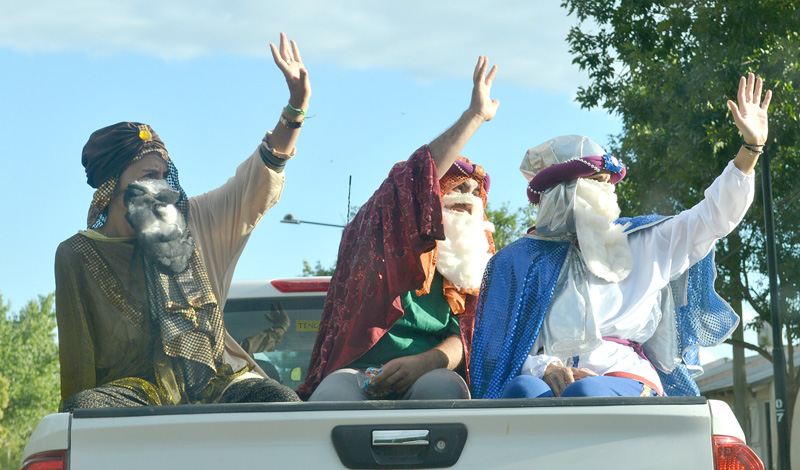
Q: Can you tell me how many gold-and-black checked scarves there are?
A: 1